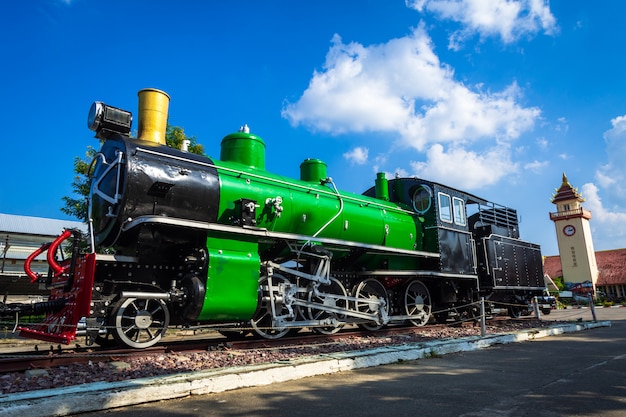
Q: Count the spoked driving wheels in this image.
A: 4